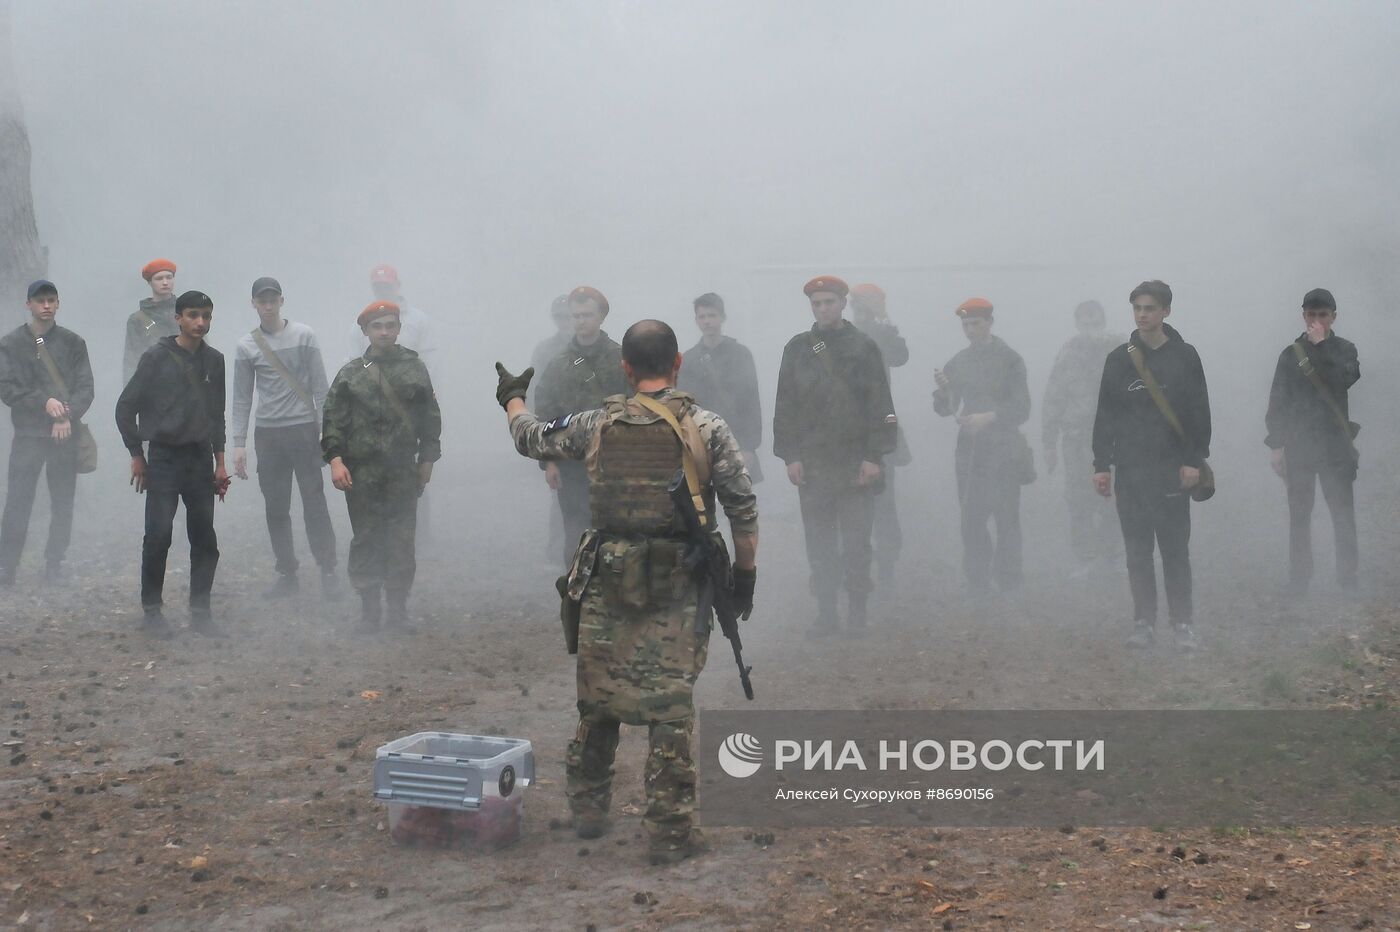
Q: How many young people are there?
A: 15